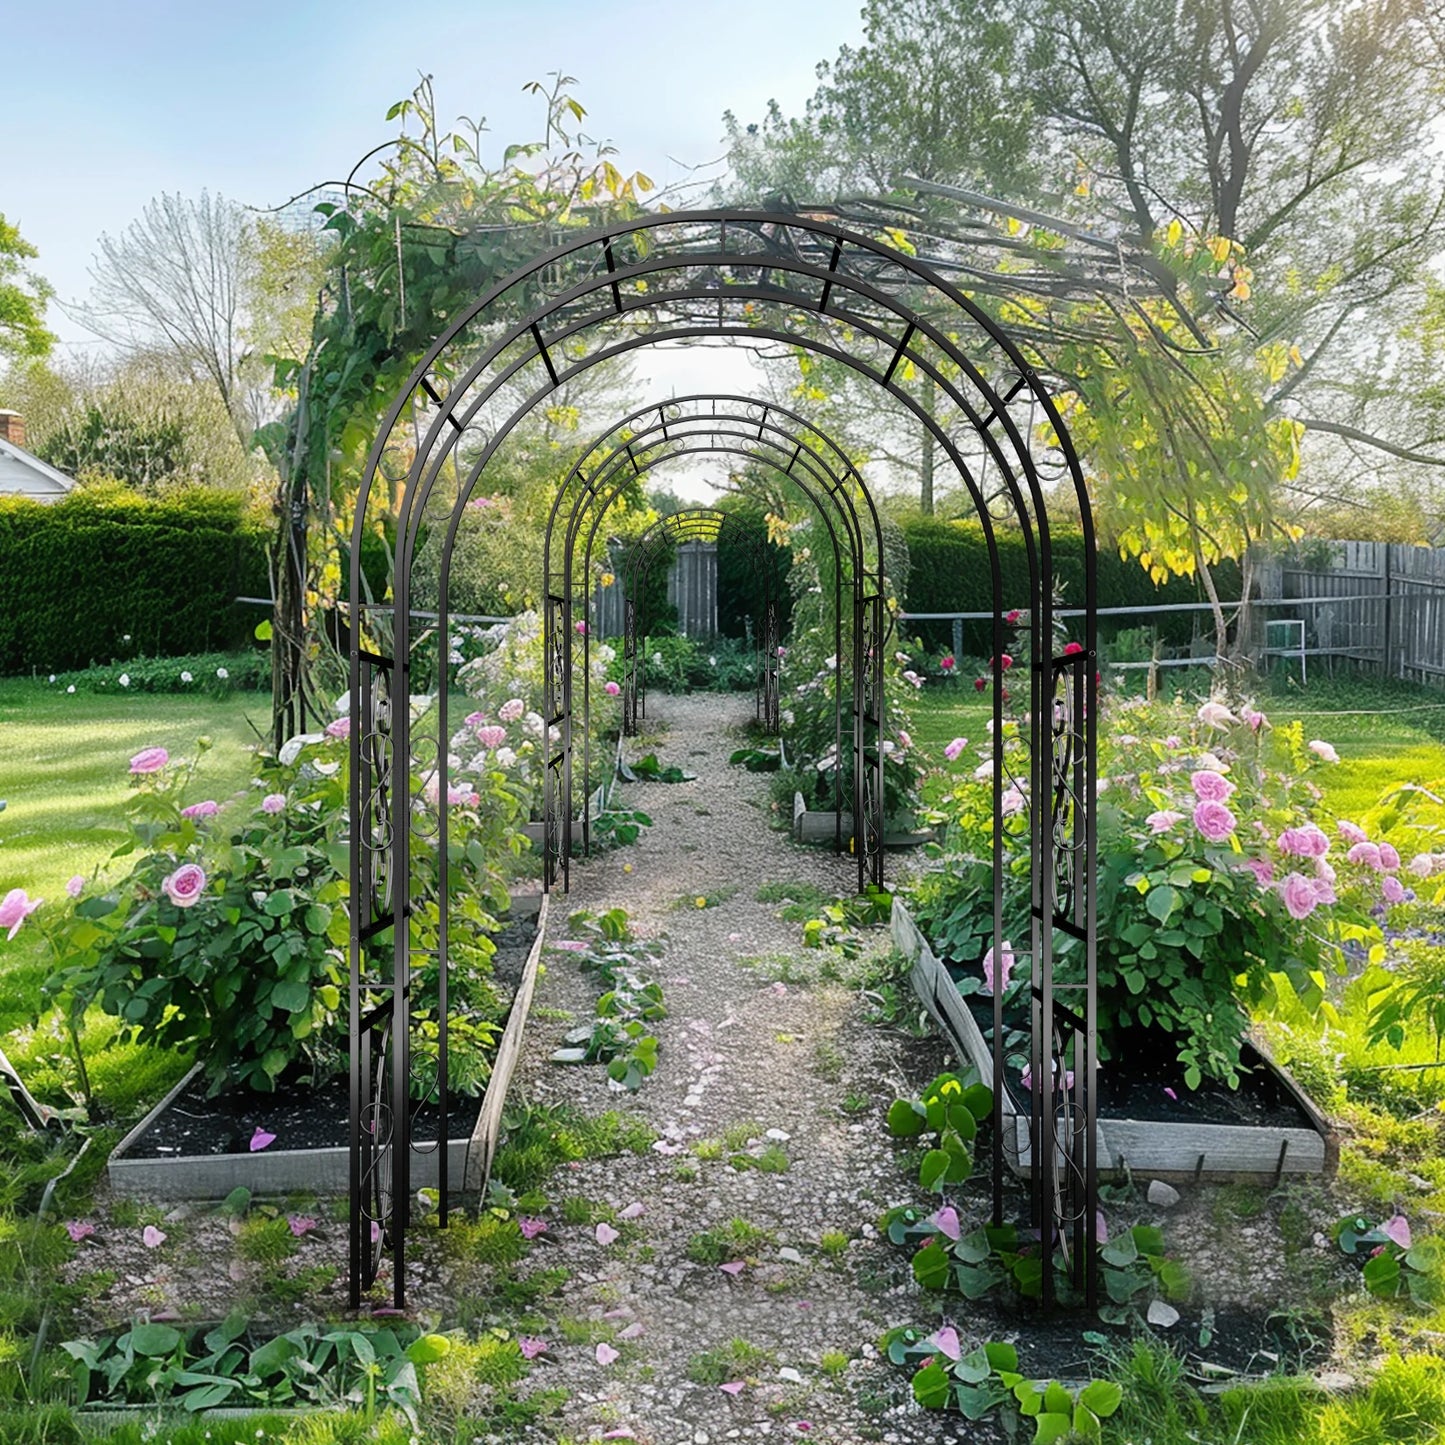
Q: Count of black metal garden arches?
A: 3